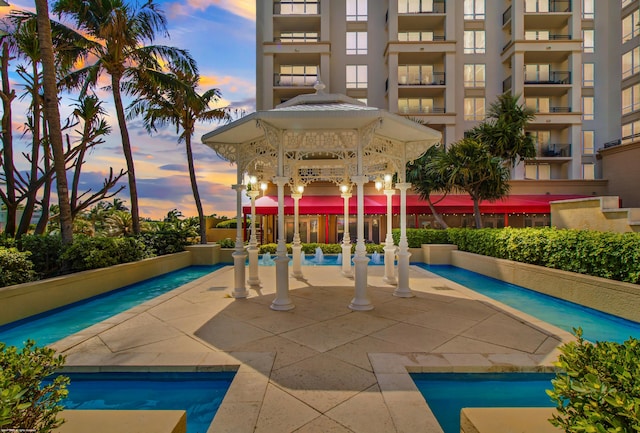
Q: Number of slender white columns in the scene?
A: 8